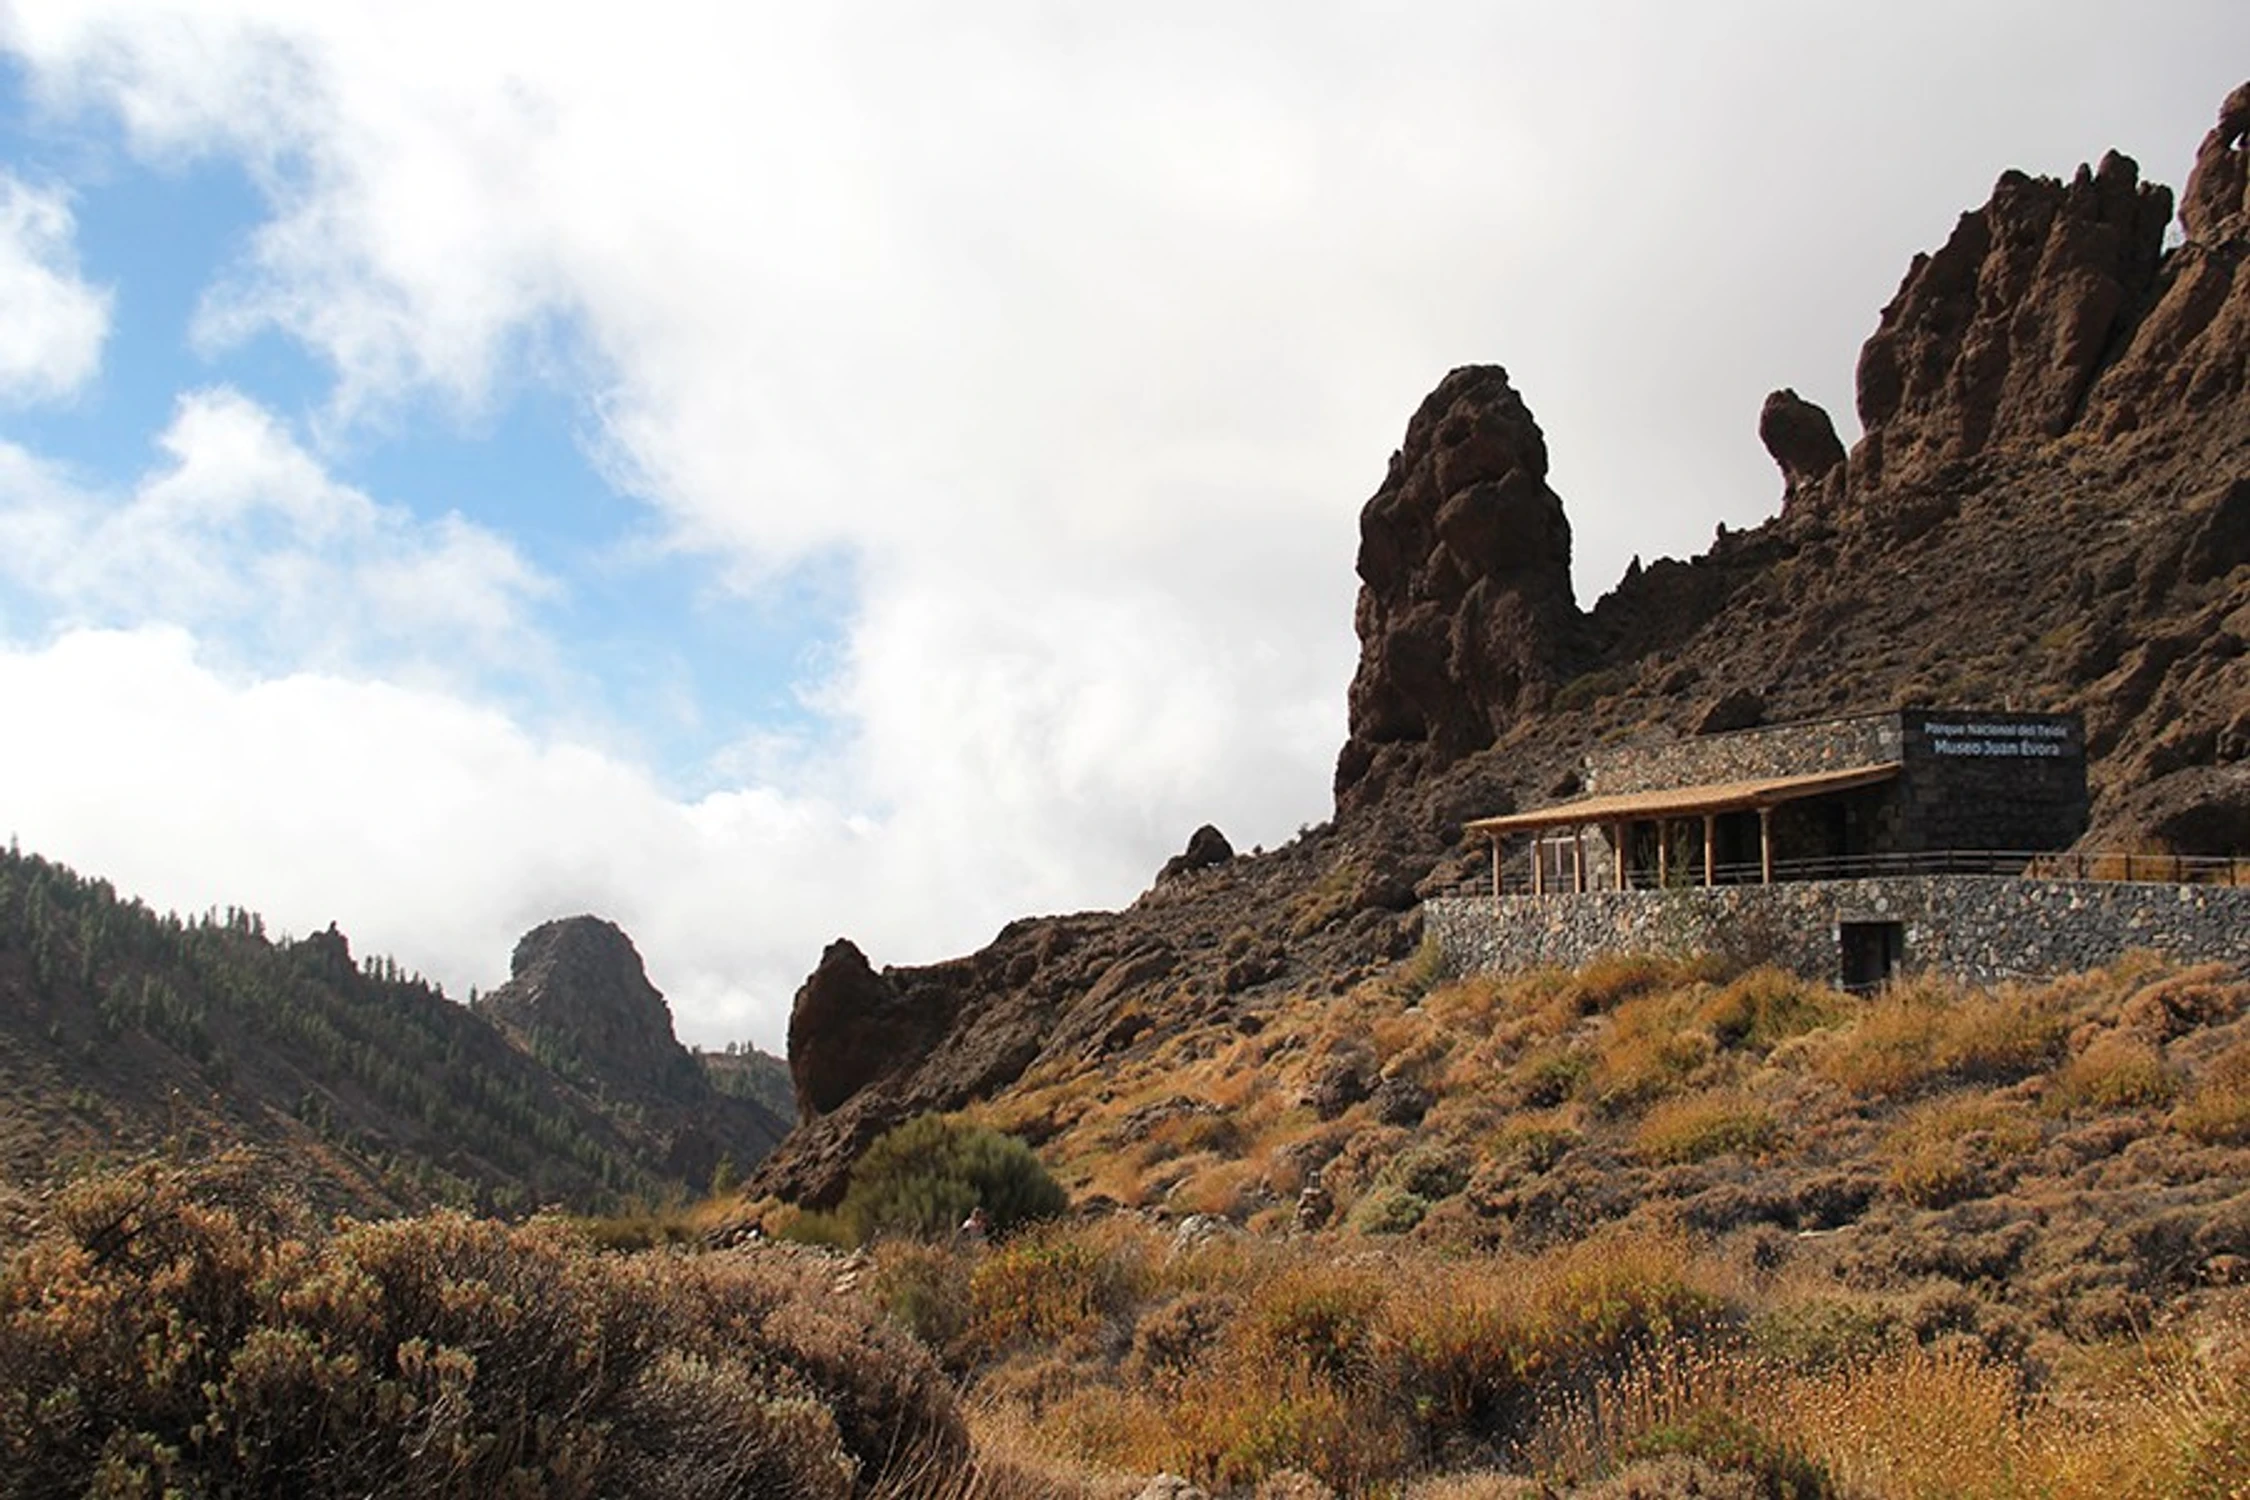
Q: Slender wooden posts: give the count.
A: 7